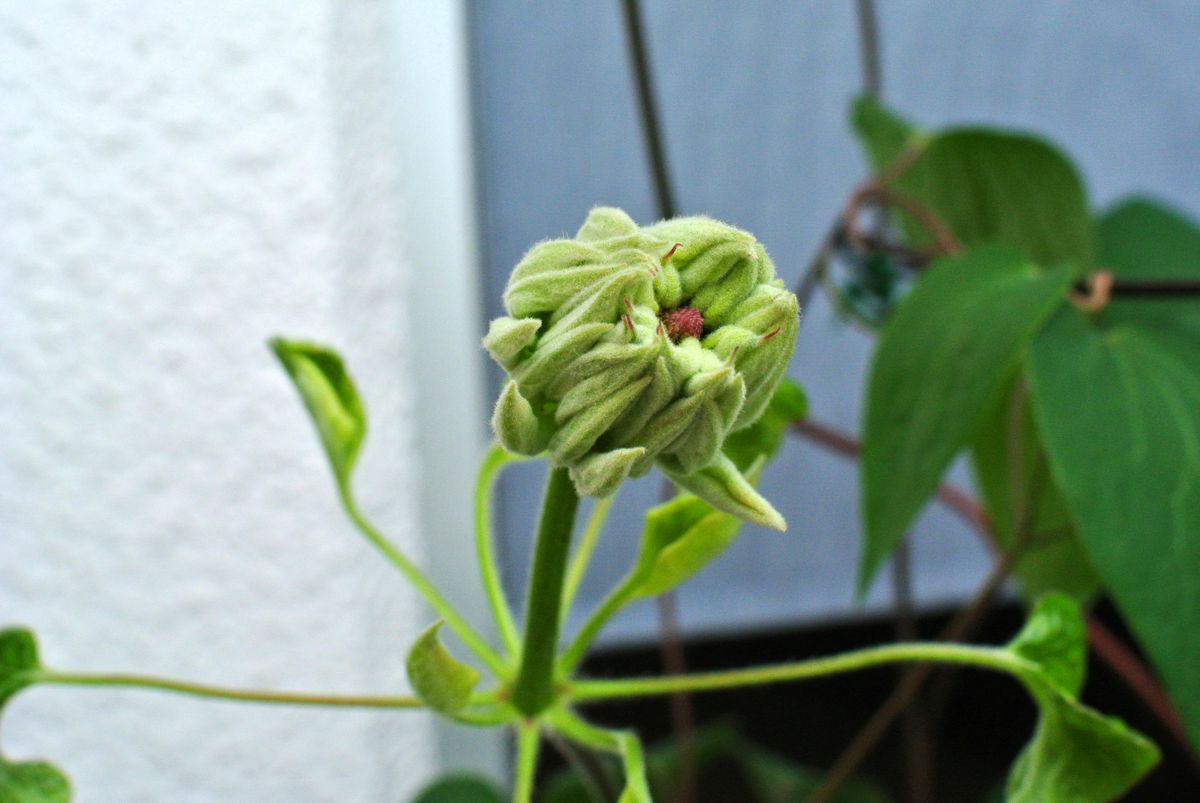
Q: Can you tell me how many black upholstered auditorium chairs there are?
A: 0